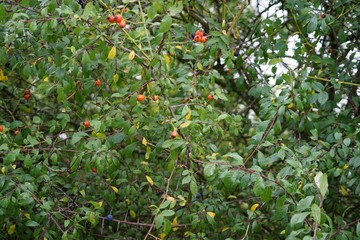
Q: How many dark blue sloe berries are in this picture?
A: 2